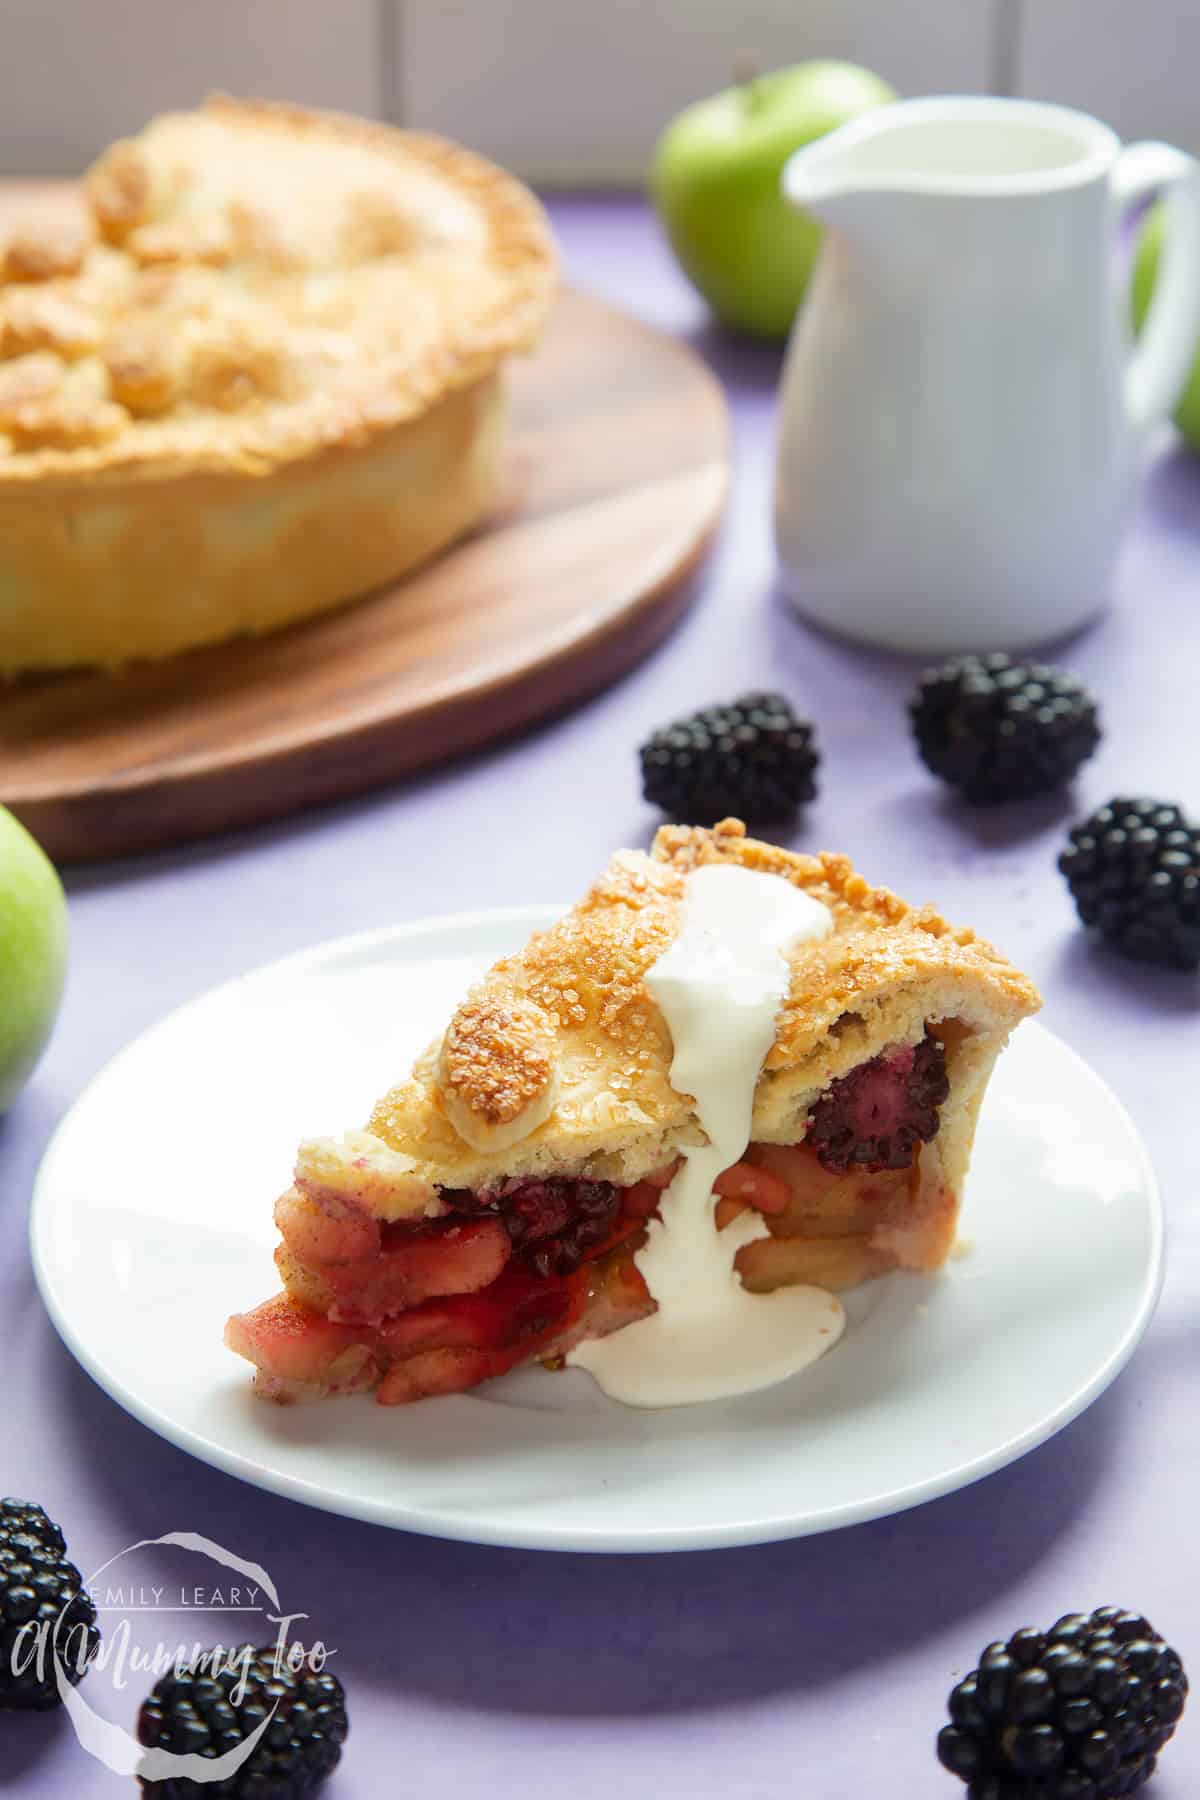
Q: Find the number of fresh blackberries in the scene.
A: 6